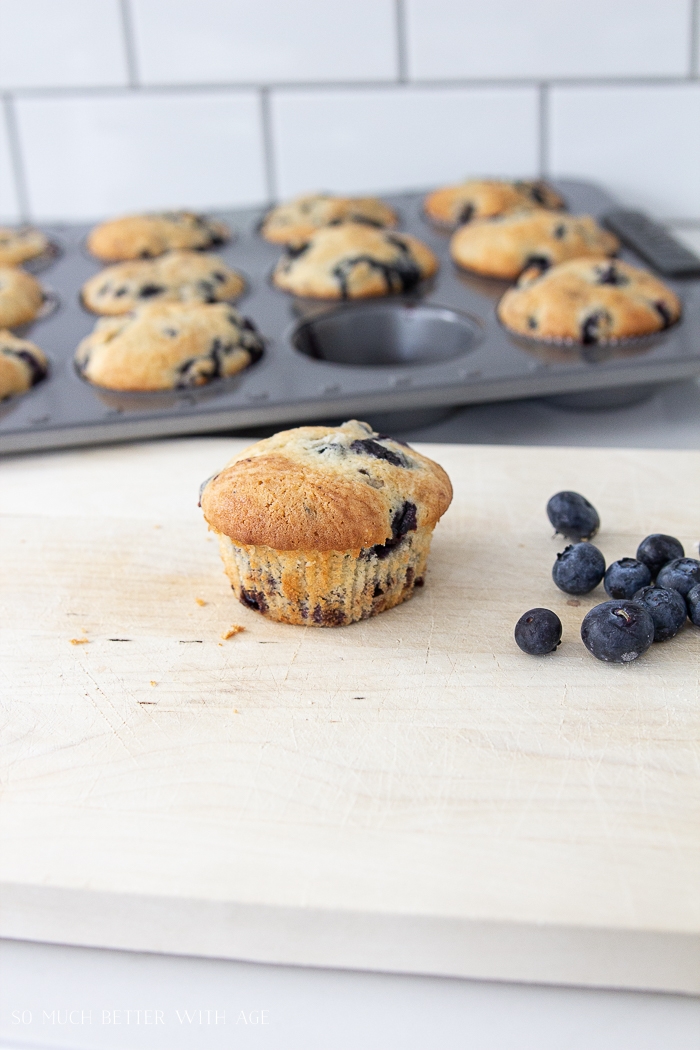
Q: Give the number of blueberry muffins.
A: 12